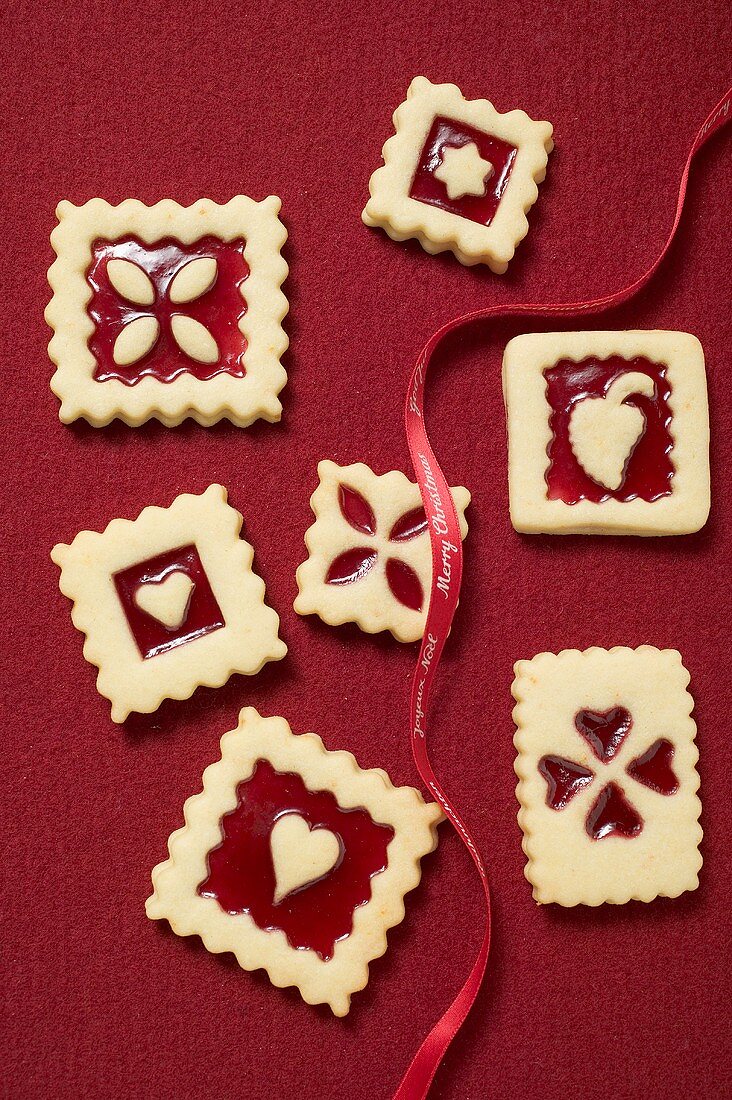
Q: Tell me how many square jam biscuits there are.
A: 6